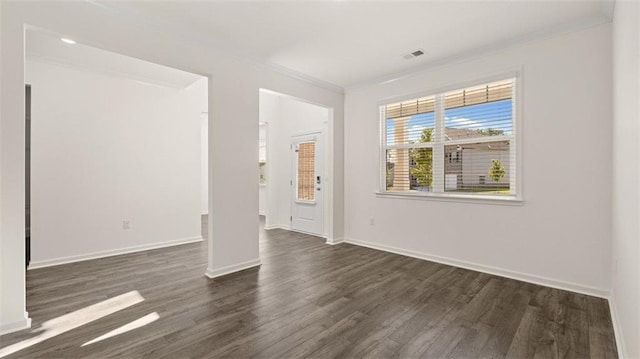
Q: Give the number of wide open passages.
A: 2